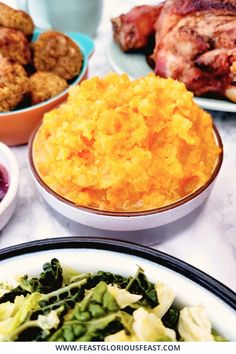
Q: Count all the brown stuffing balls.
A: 5